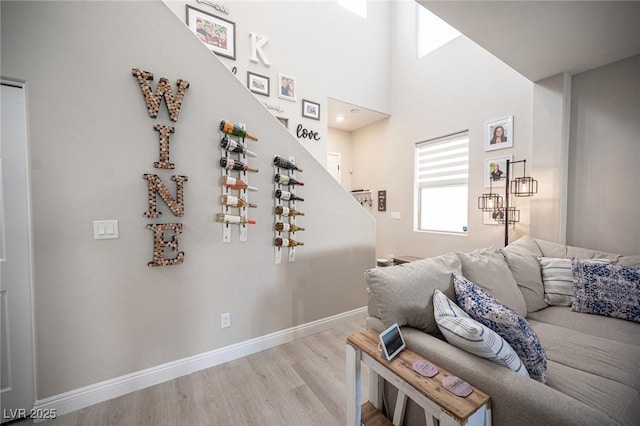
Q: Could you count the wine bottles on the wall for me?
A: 12